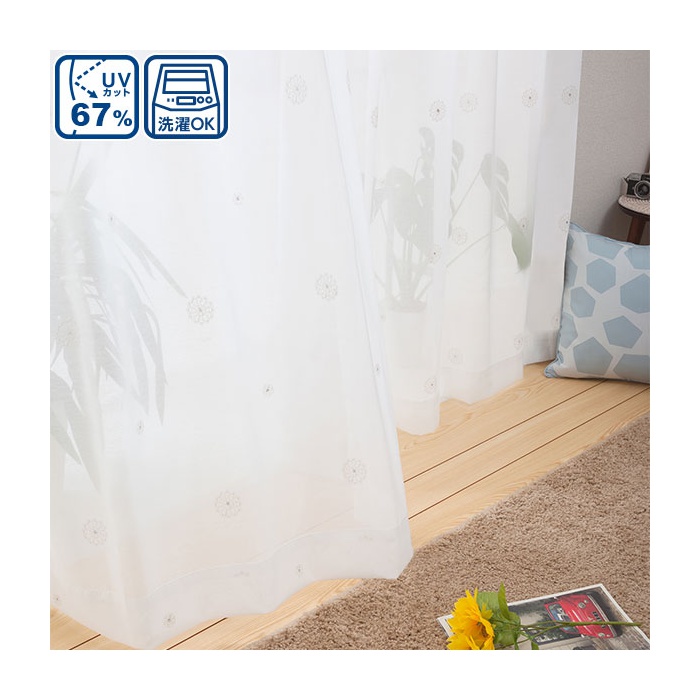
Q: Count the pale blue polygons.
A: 11